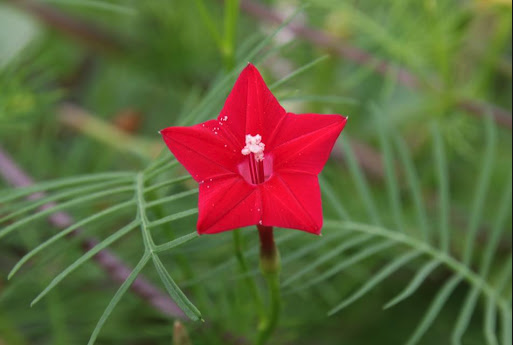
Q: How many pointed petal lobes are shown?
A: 5